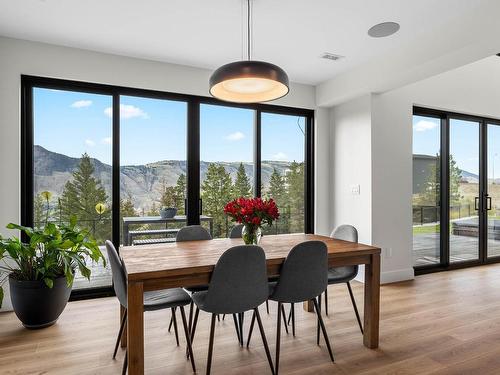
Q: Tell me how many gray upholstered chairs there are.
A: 6